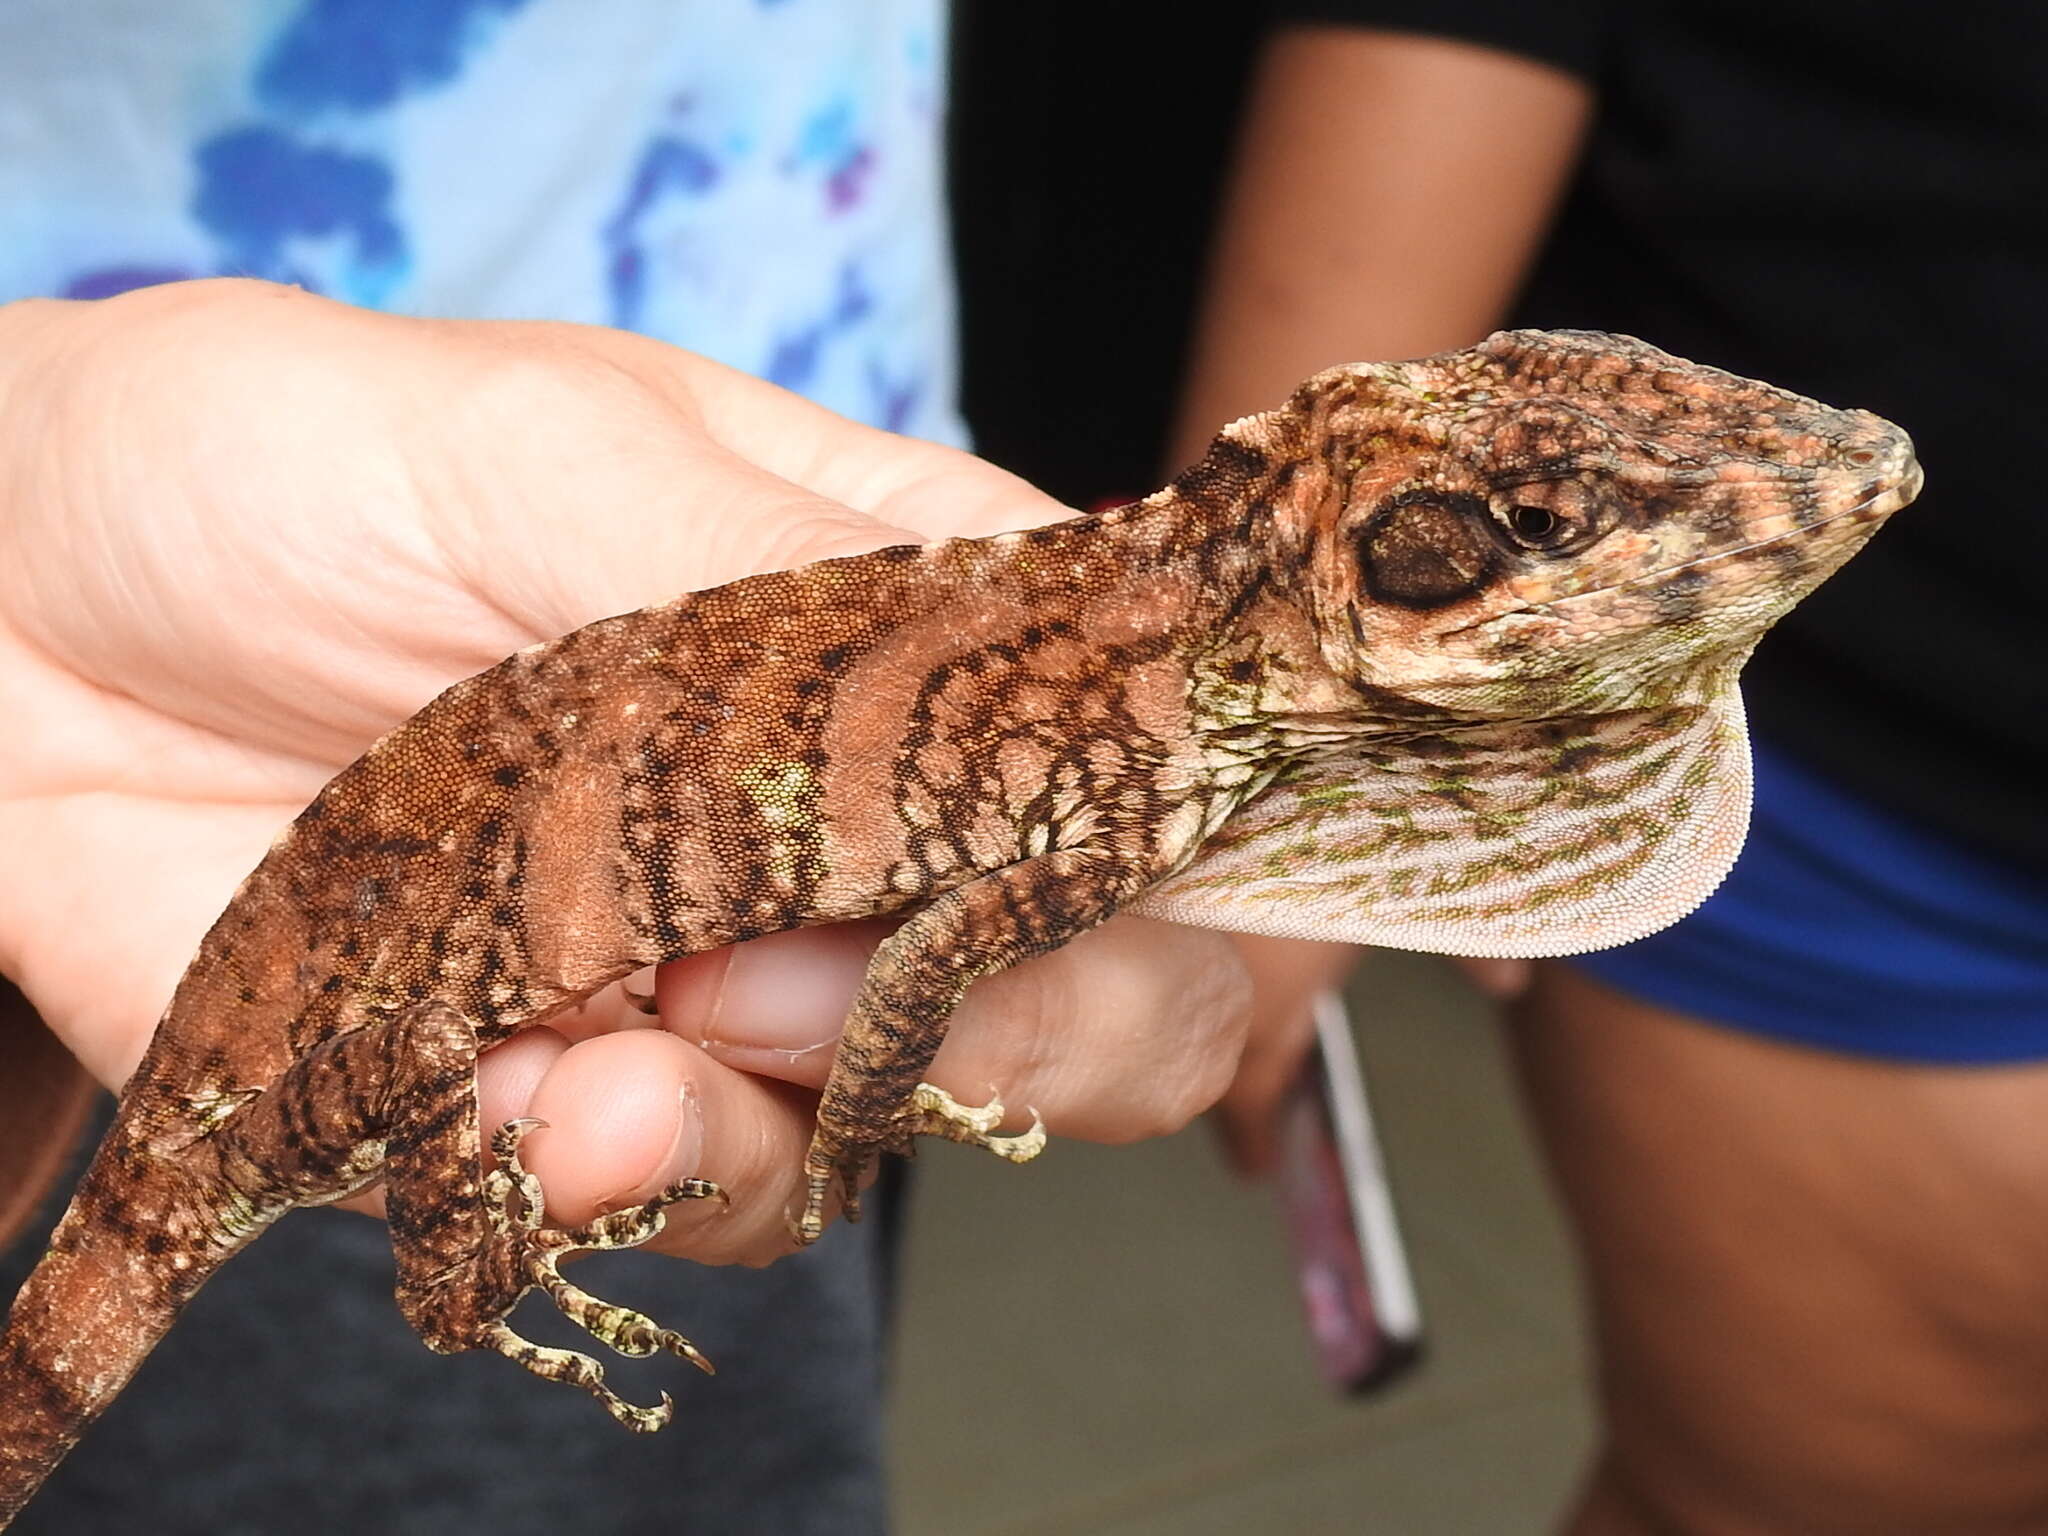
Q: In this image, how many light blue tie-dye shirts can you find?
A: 1